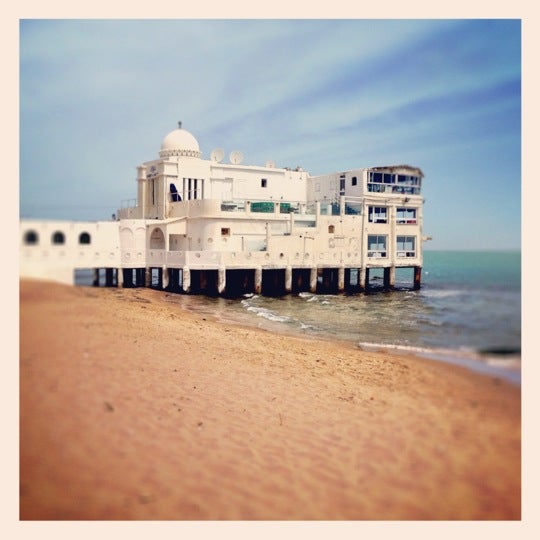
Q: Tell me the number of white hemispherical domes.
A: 1